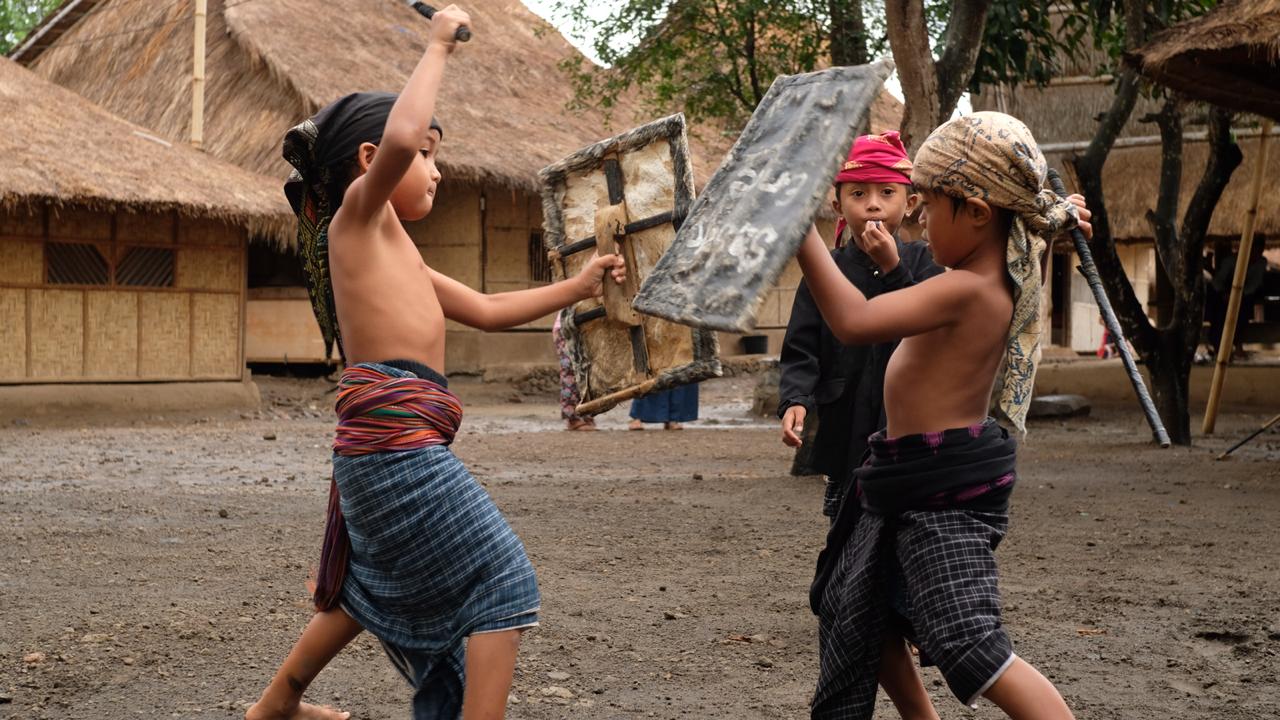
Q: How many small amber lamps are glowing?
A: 0